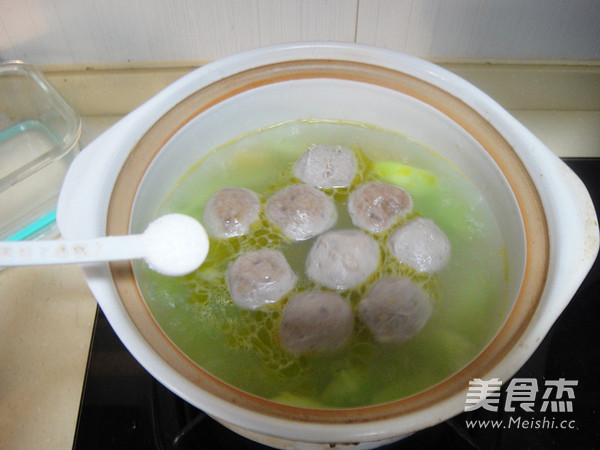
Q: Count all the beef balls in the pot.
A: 9